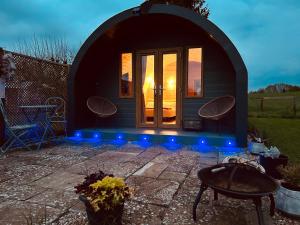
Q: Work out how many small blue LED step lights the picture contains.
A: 7